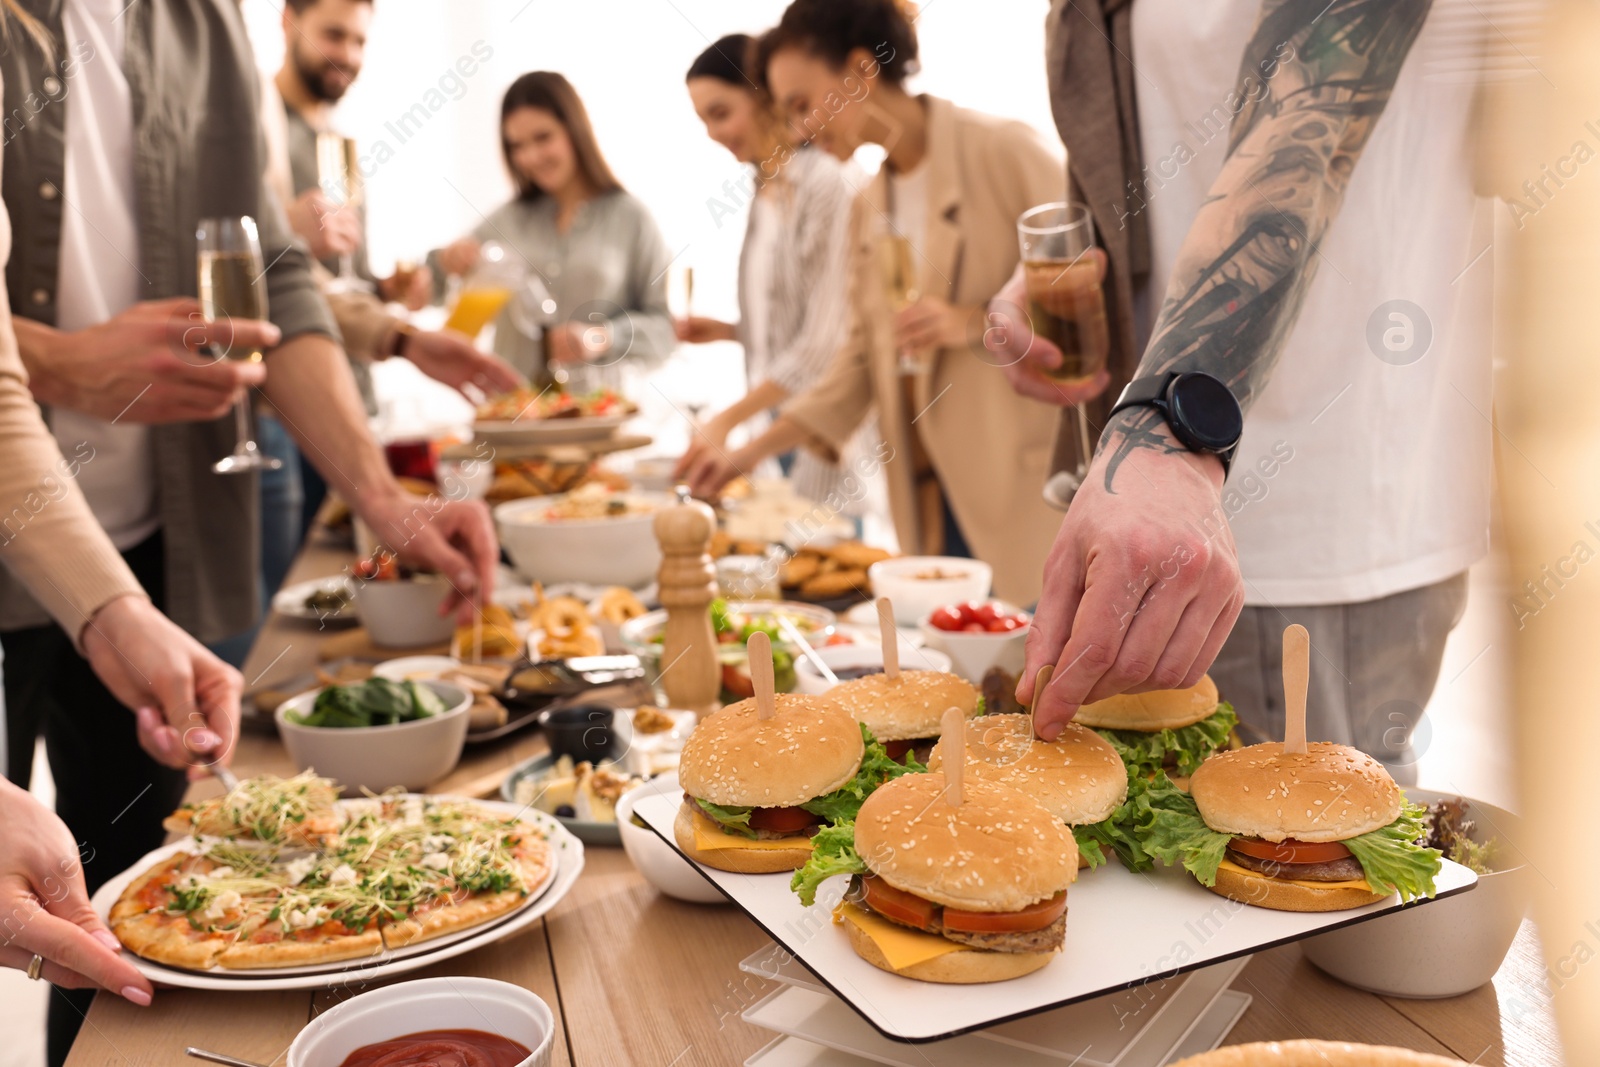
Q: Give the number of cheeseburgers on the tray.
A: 6